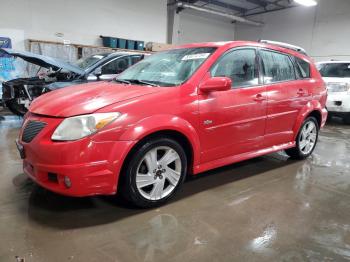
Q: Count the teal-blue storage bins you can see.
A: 4